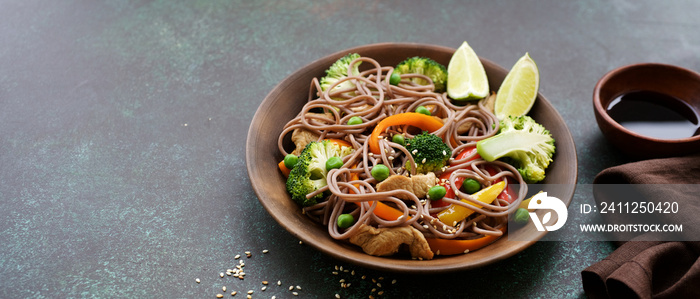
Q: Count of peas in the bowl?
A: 11